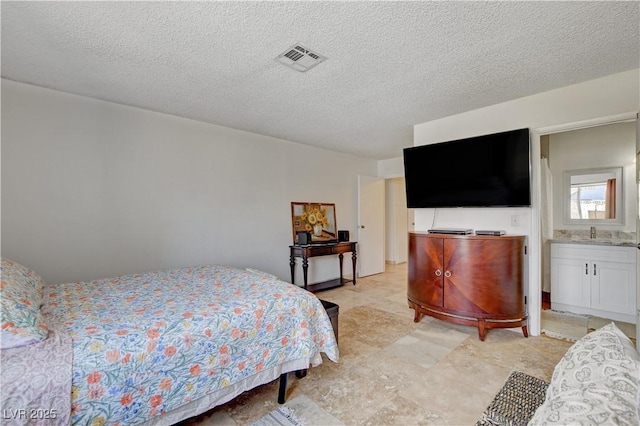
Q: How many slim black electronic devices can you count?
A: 2